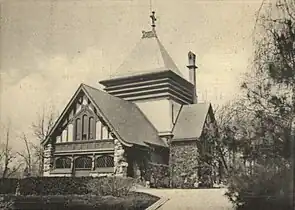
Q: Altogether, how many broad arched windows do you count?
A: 3